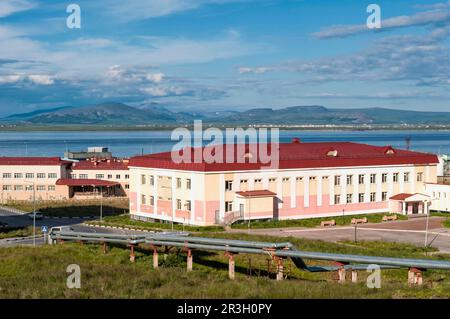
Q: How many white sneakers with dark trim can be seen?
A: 0